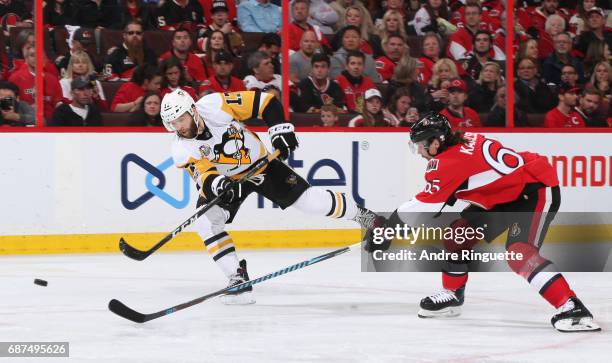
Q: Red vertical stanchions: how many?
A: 3